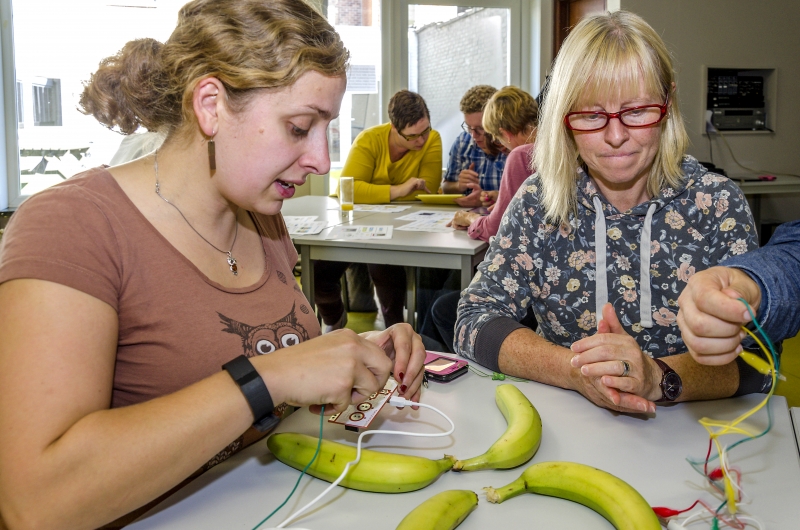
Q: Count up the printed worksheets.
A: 6